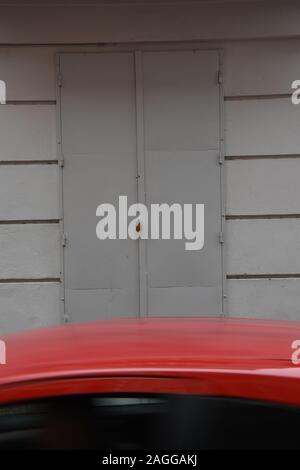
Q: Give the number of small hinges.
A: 6